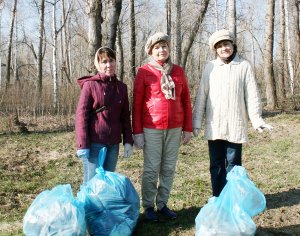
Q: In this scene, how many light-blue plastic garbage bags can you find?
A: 3